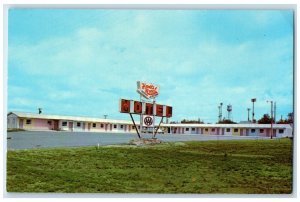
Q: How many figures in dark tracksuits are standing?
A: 0